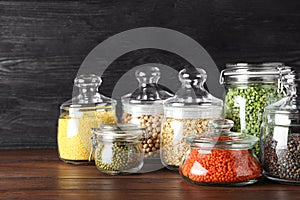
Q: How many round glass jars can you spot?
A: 7